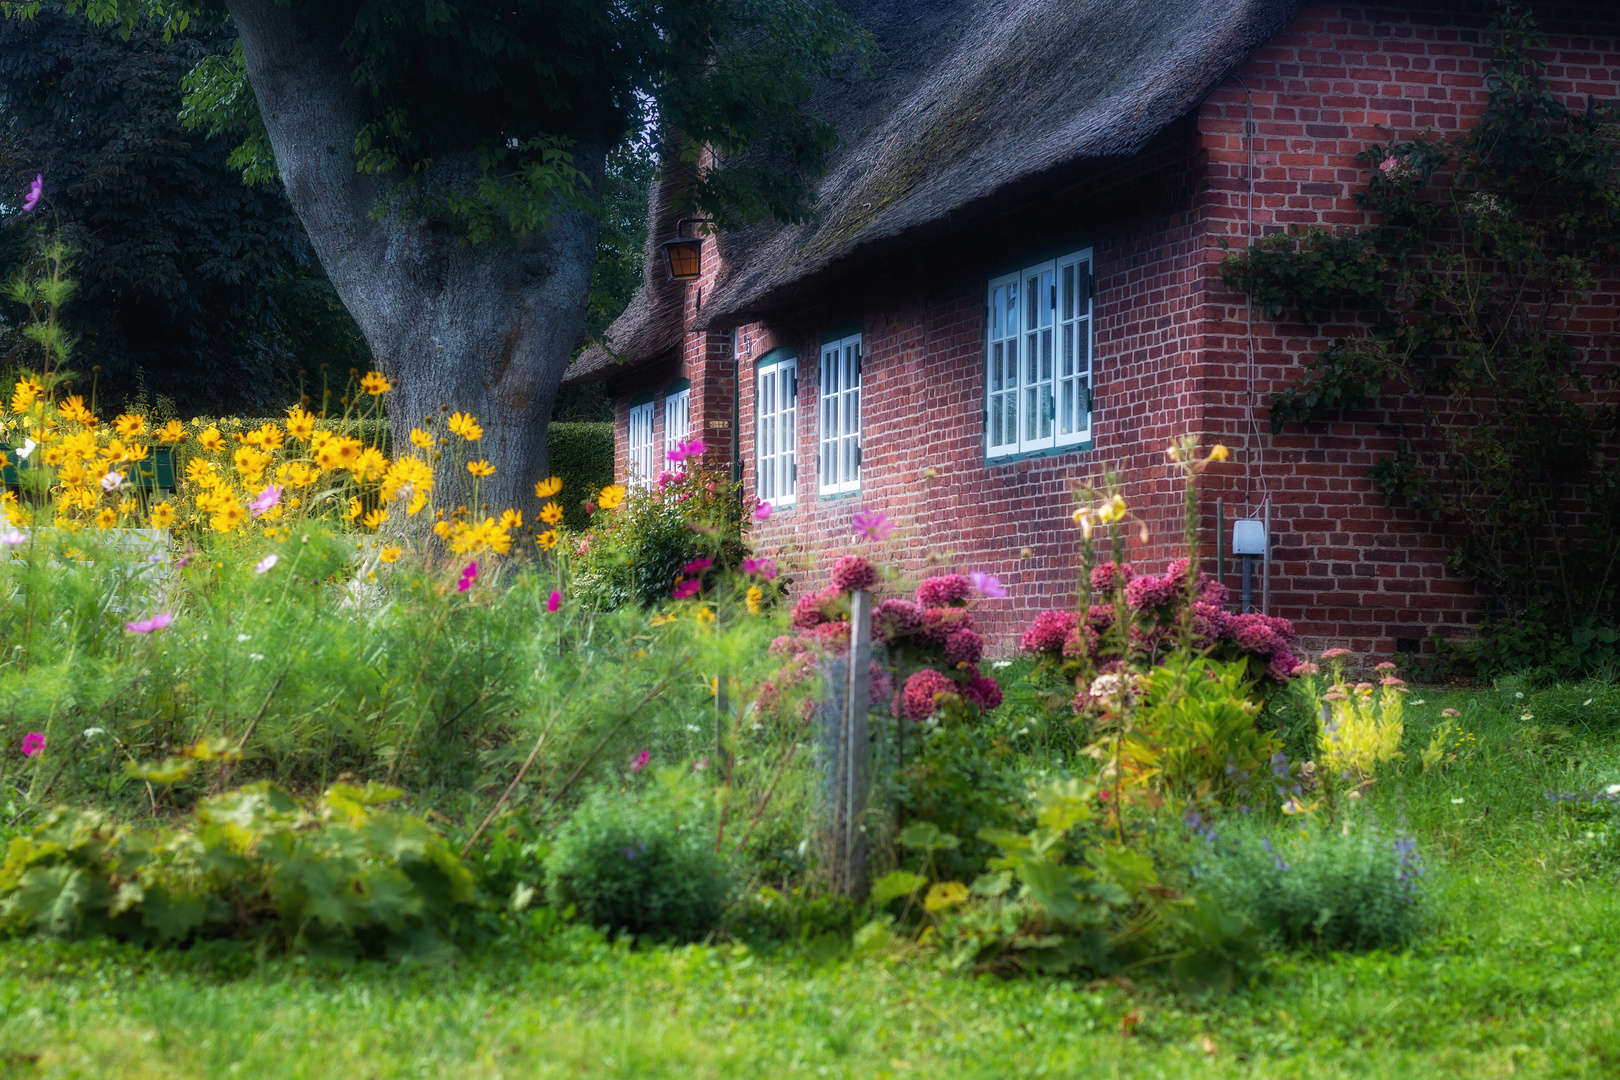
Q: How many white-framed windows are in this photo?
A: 5